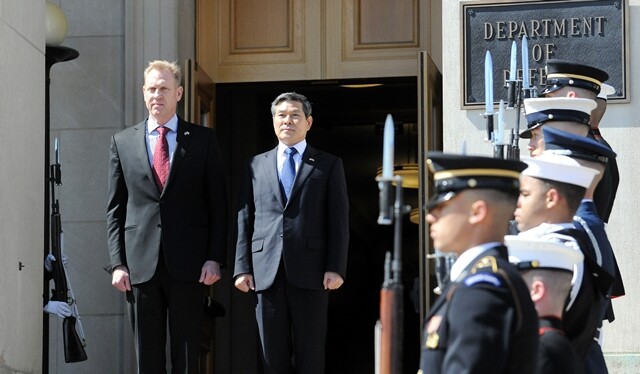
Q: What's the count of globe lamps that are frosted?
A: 1